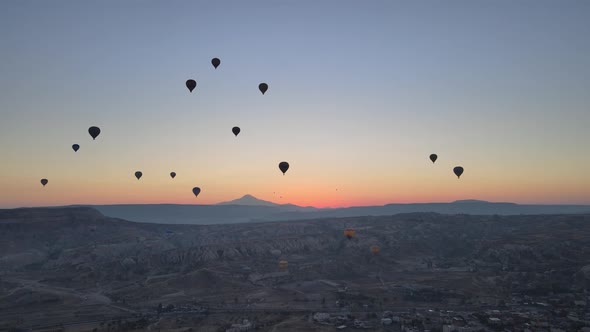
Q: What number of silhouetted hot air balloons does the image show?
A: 13